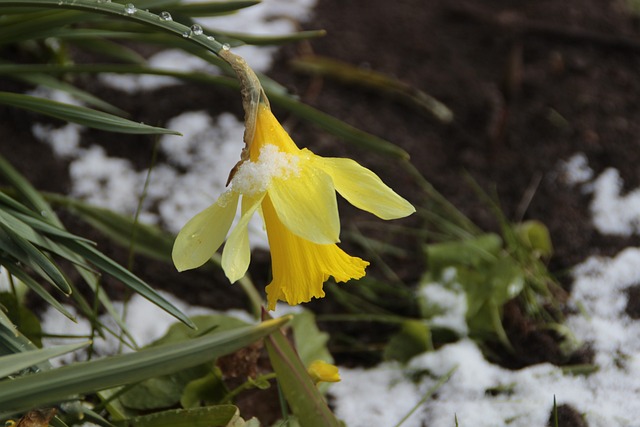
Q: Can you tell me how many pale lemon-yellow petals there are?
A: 4